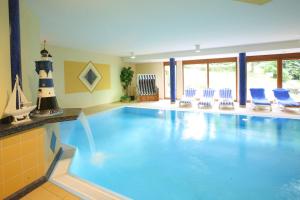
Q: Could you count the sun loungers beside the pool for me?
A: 5